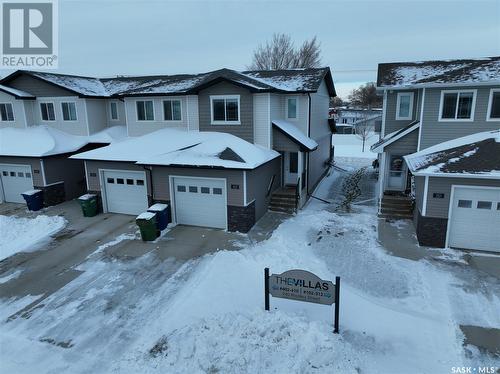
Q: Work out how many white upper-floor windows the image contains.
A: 11